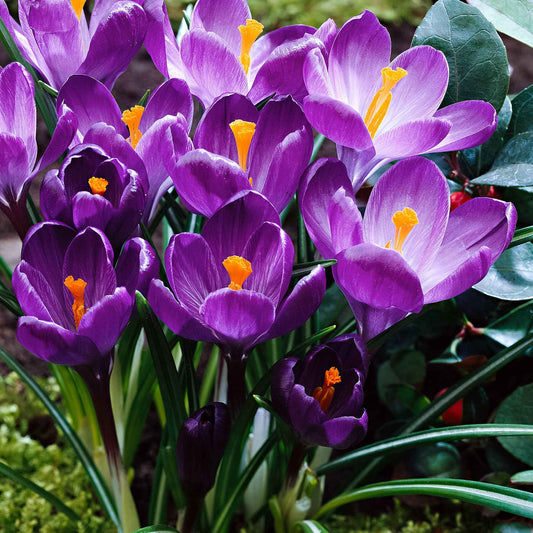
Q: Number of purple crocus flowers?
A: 12